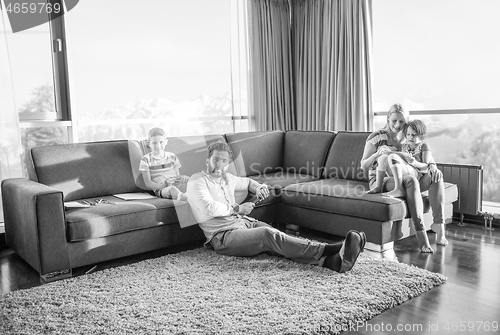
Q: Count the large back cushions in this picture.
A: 5